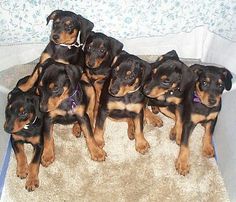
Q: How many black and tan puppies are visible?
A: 7